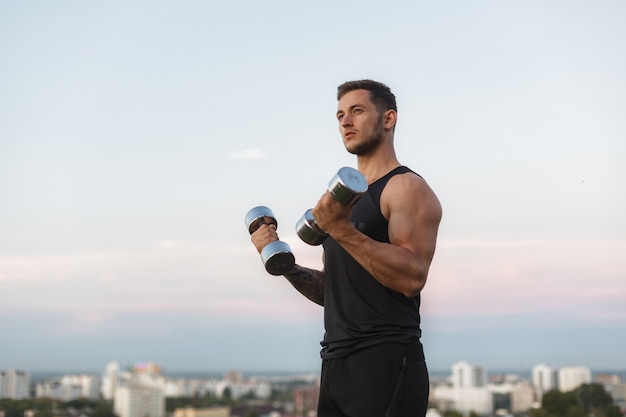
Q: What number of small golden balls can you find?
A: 0